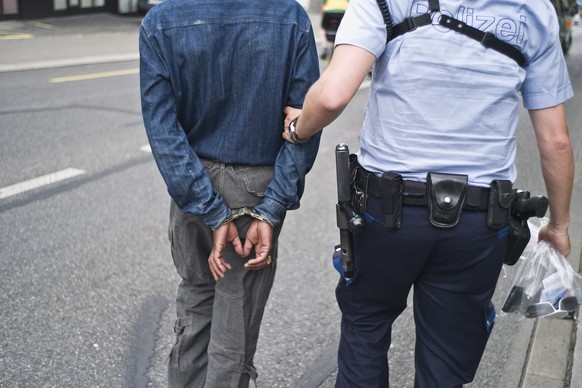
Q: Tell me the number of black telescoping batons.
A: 1